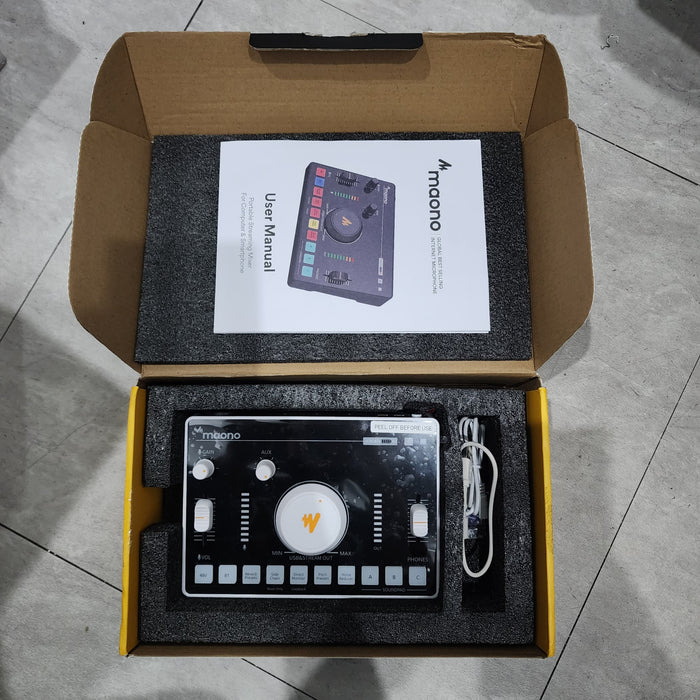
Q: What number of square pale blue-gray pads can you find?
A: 10